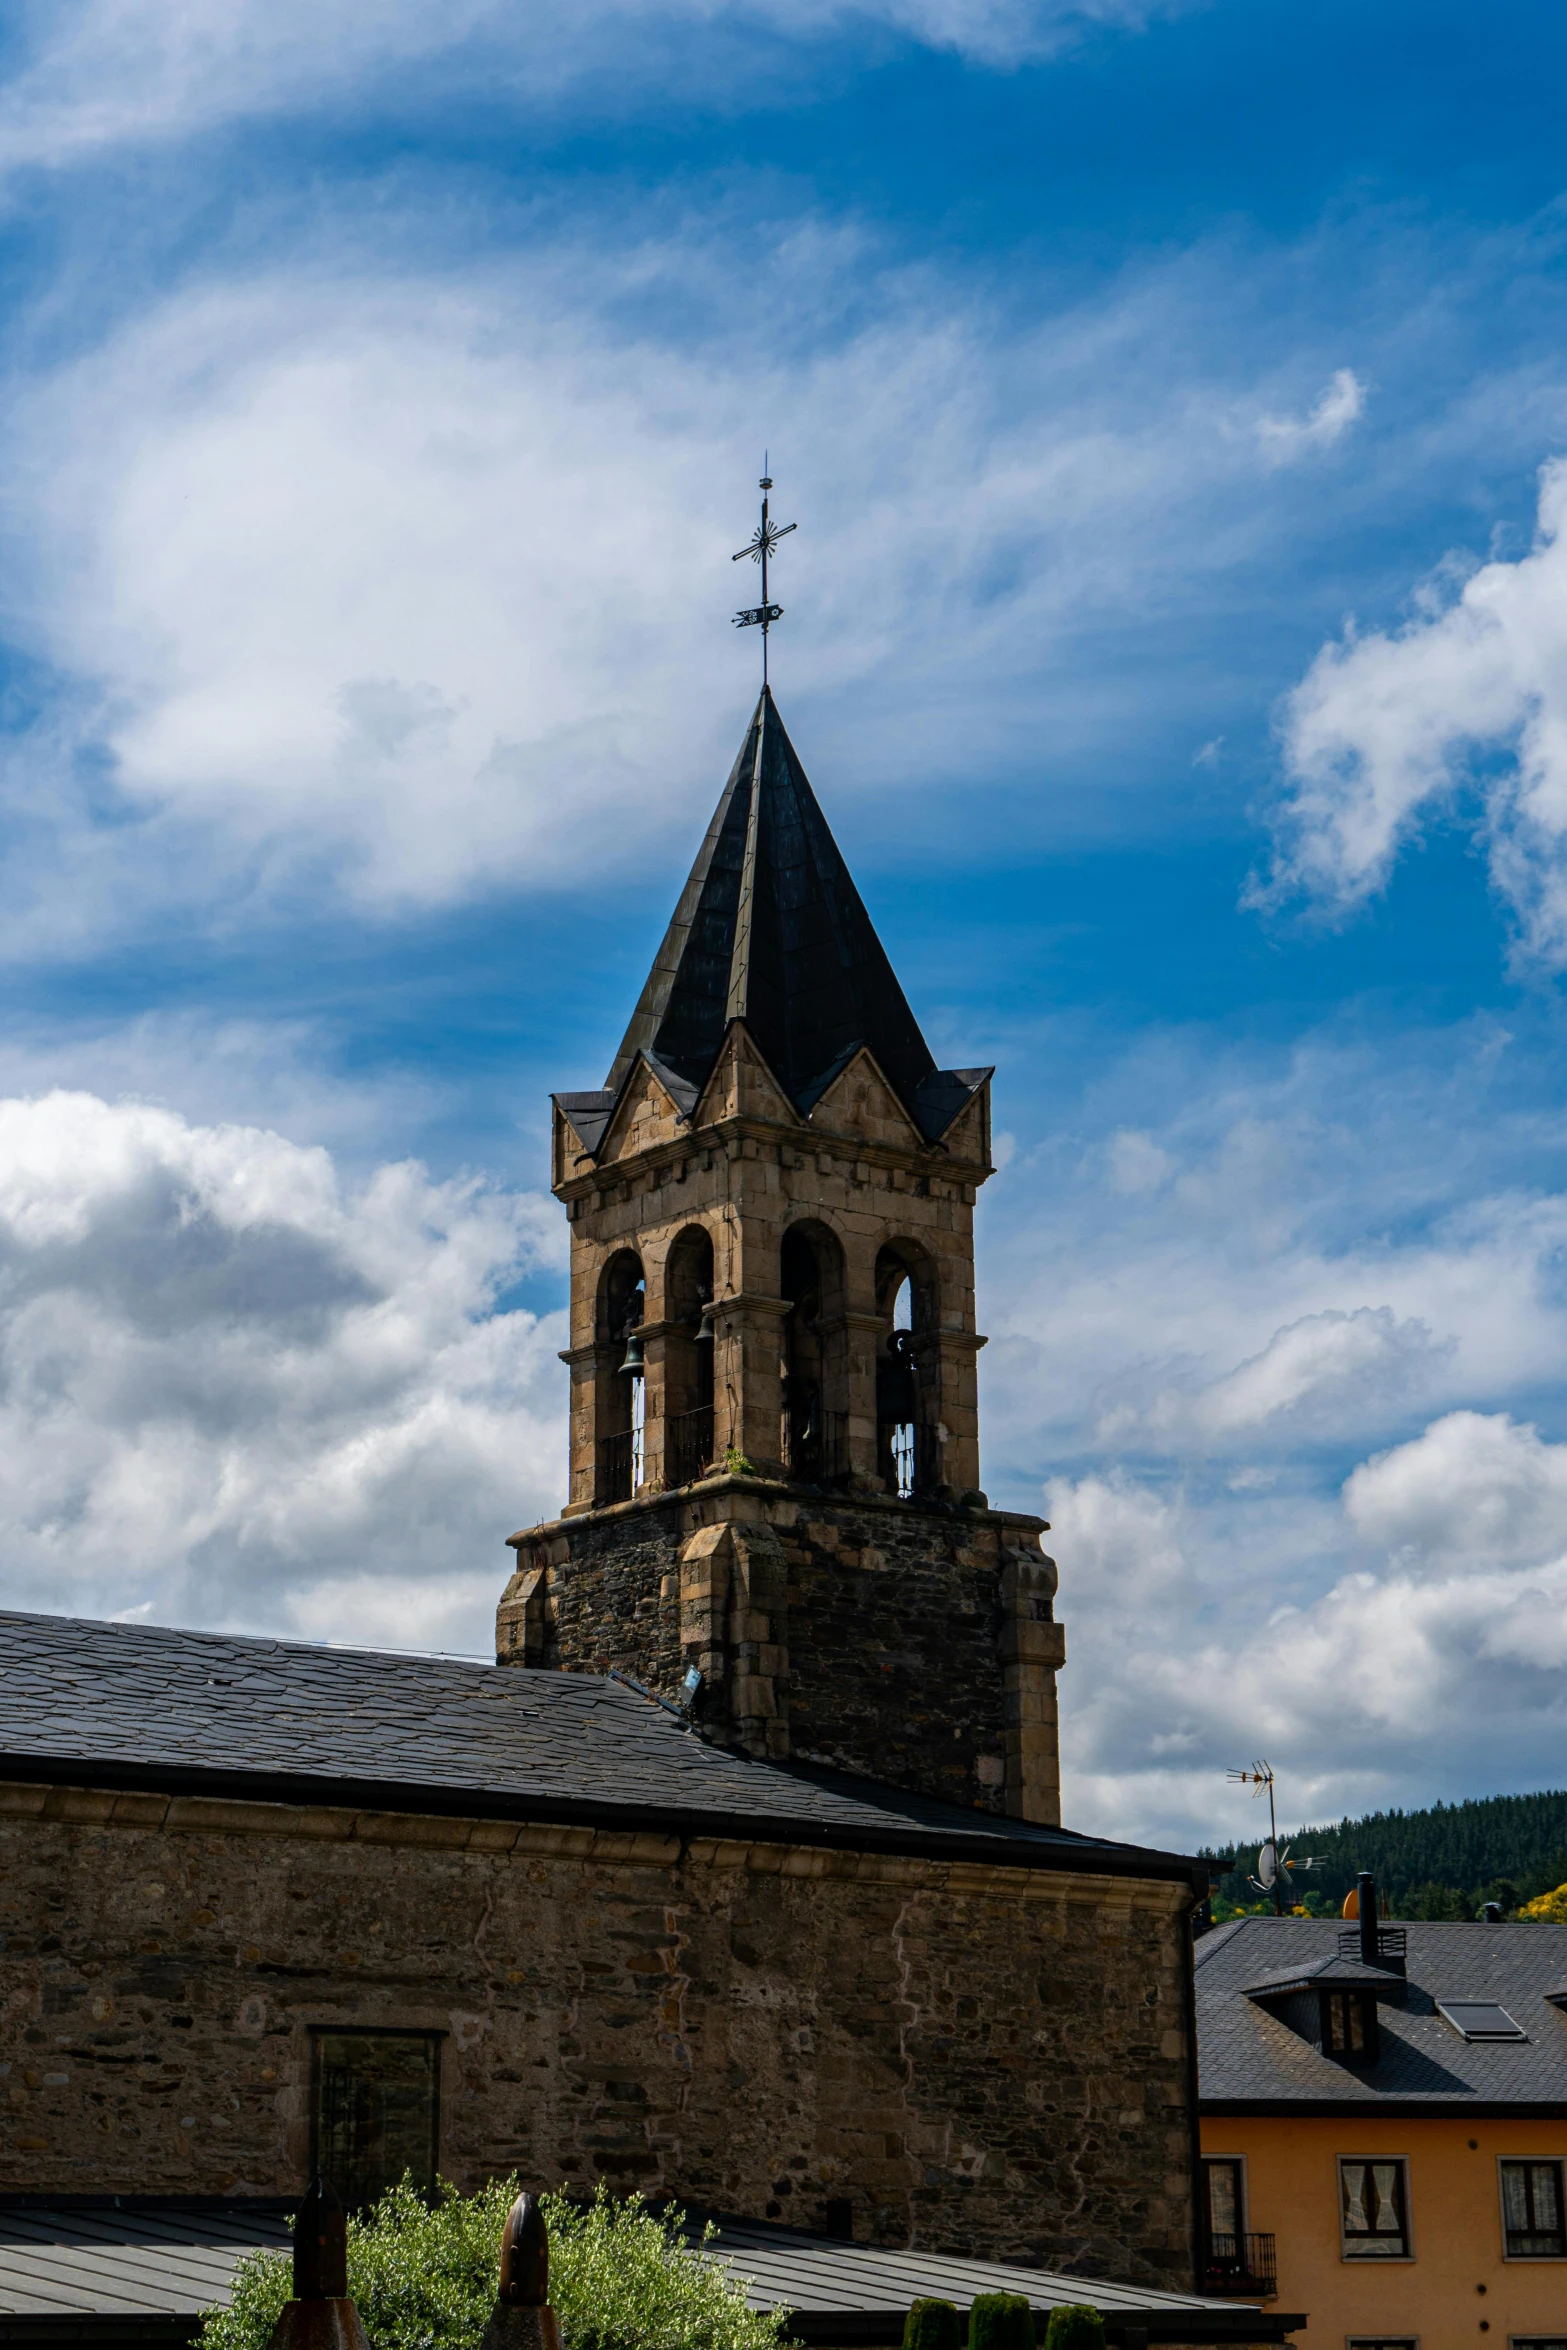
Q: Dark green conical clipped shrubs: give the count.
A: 3